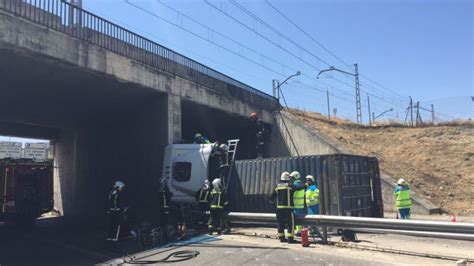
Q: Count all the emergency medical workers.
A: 3